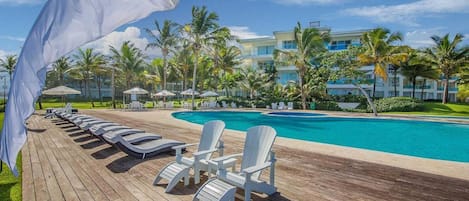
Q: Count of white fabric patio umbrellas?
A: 5